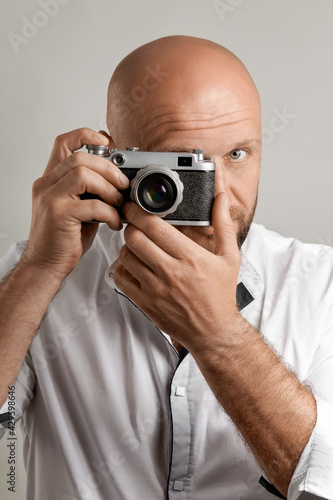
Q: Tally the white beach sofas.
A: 0